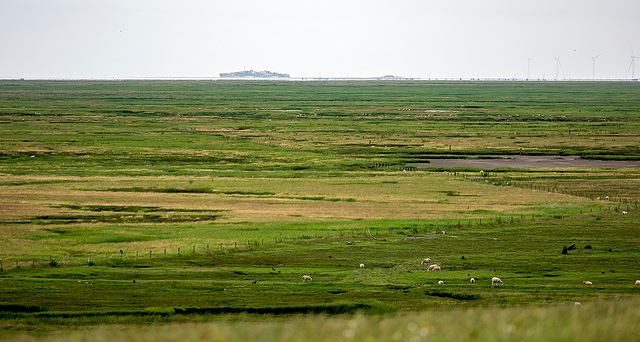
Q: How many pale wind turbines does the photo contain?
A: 4